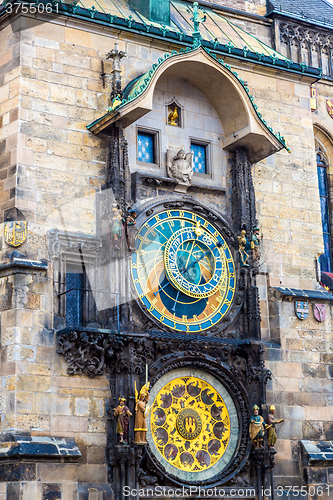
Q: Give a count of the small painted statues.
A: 8